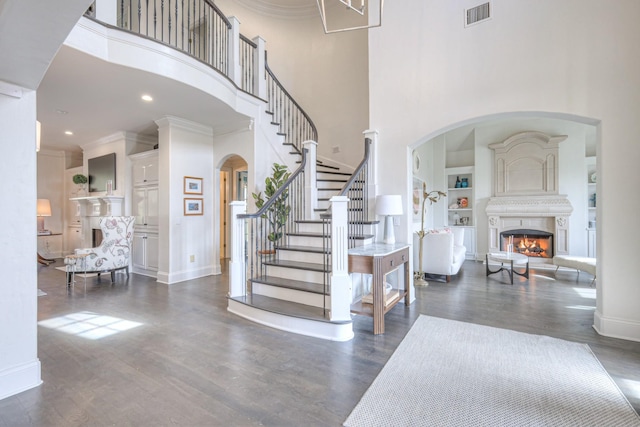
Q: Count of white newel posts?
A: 7